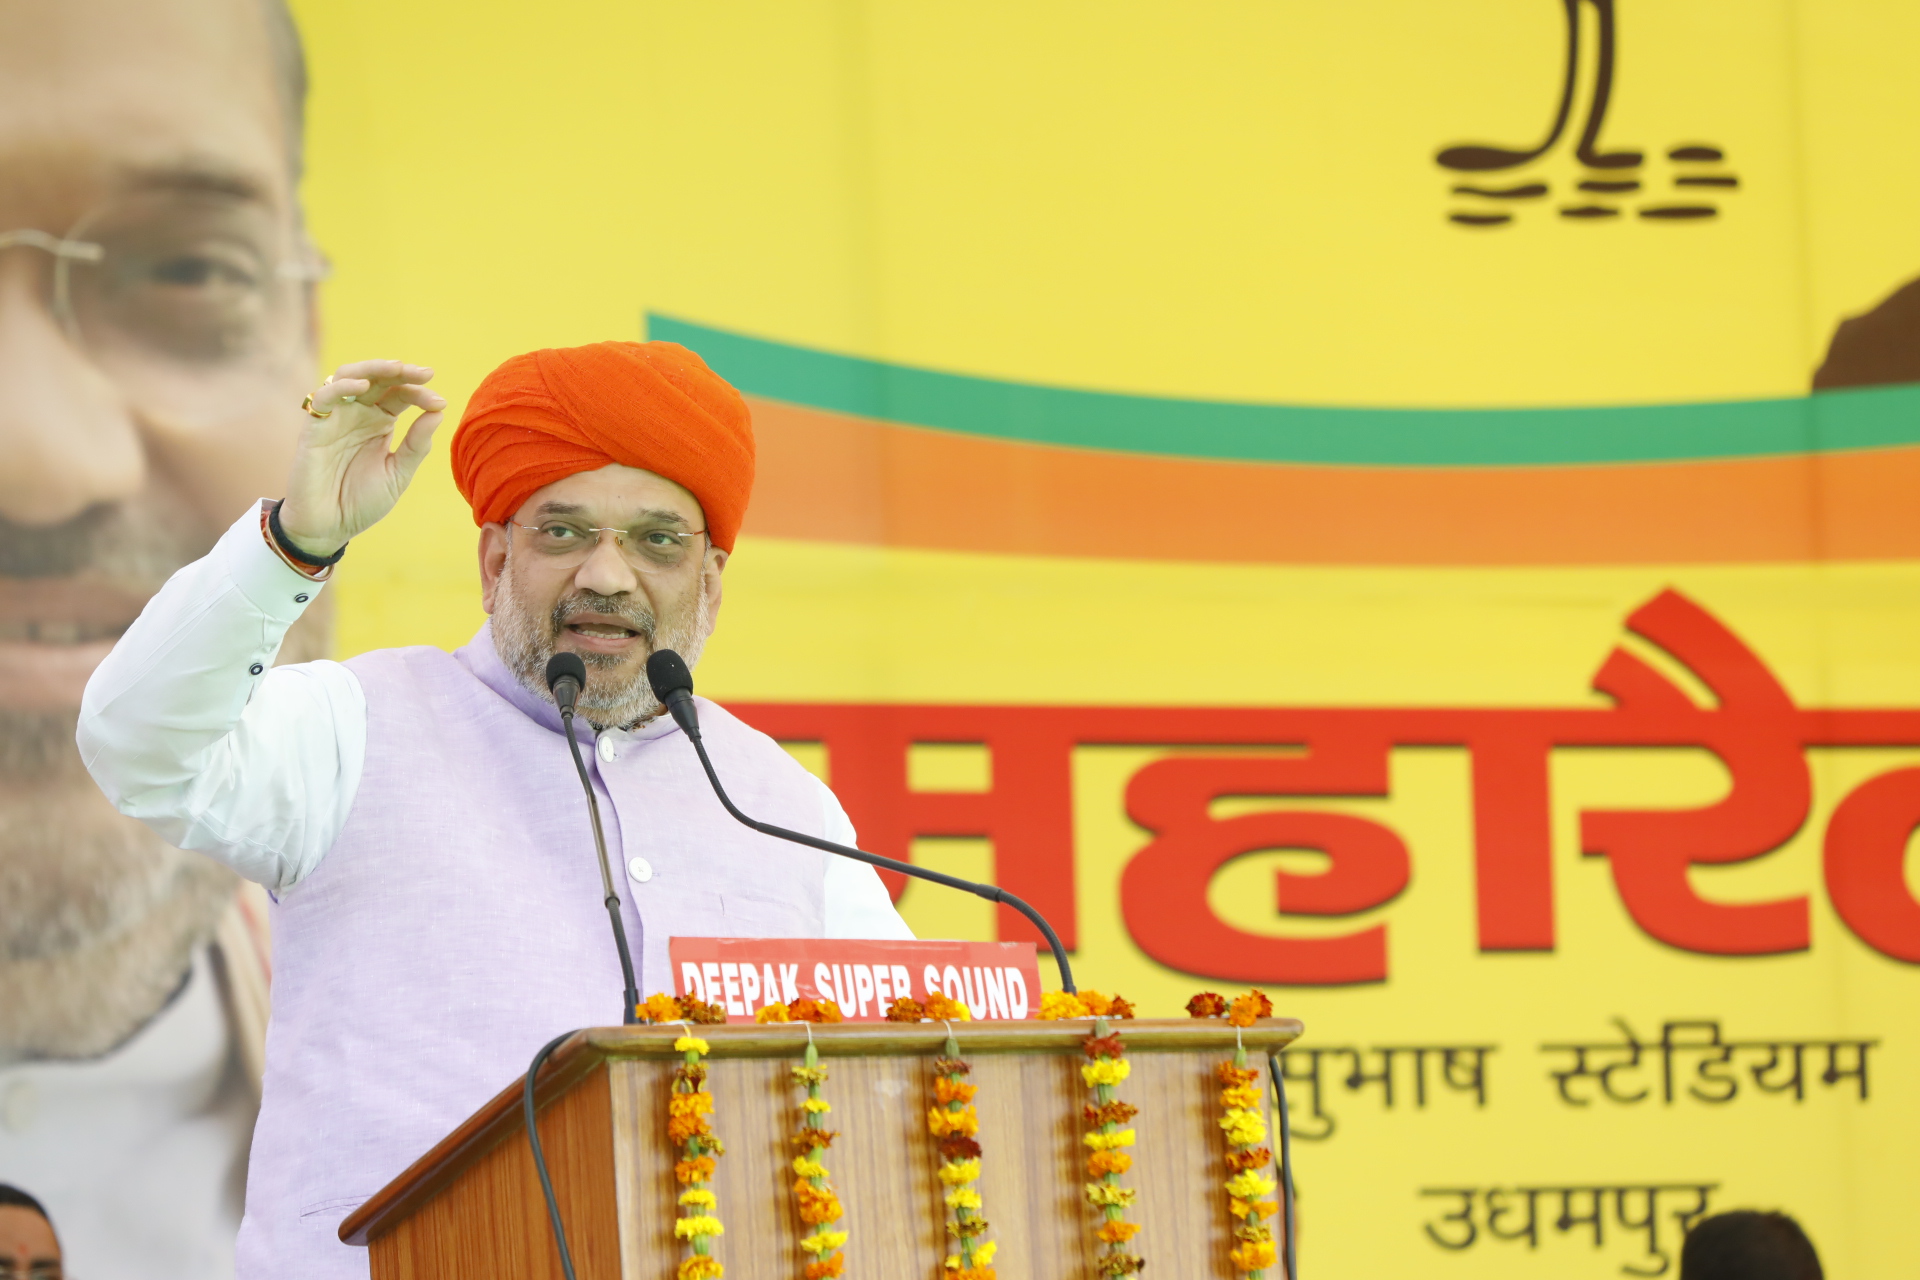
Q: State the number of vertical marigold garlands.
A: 5